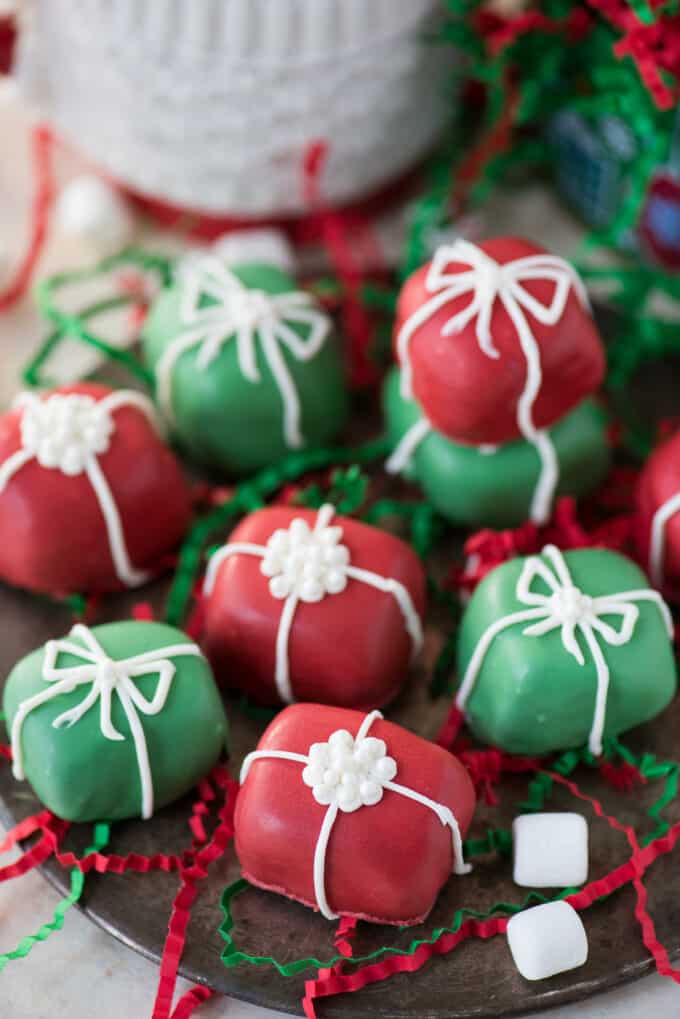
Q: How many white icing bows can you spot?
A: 4